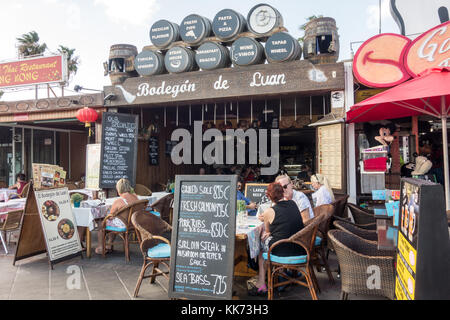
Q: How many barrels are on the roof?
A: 11